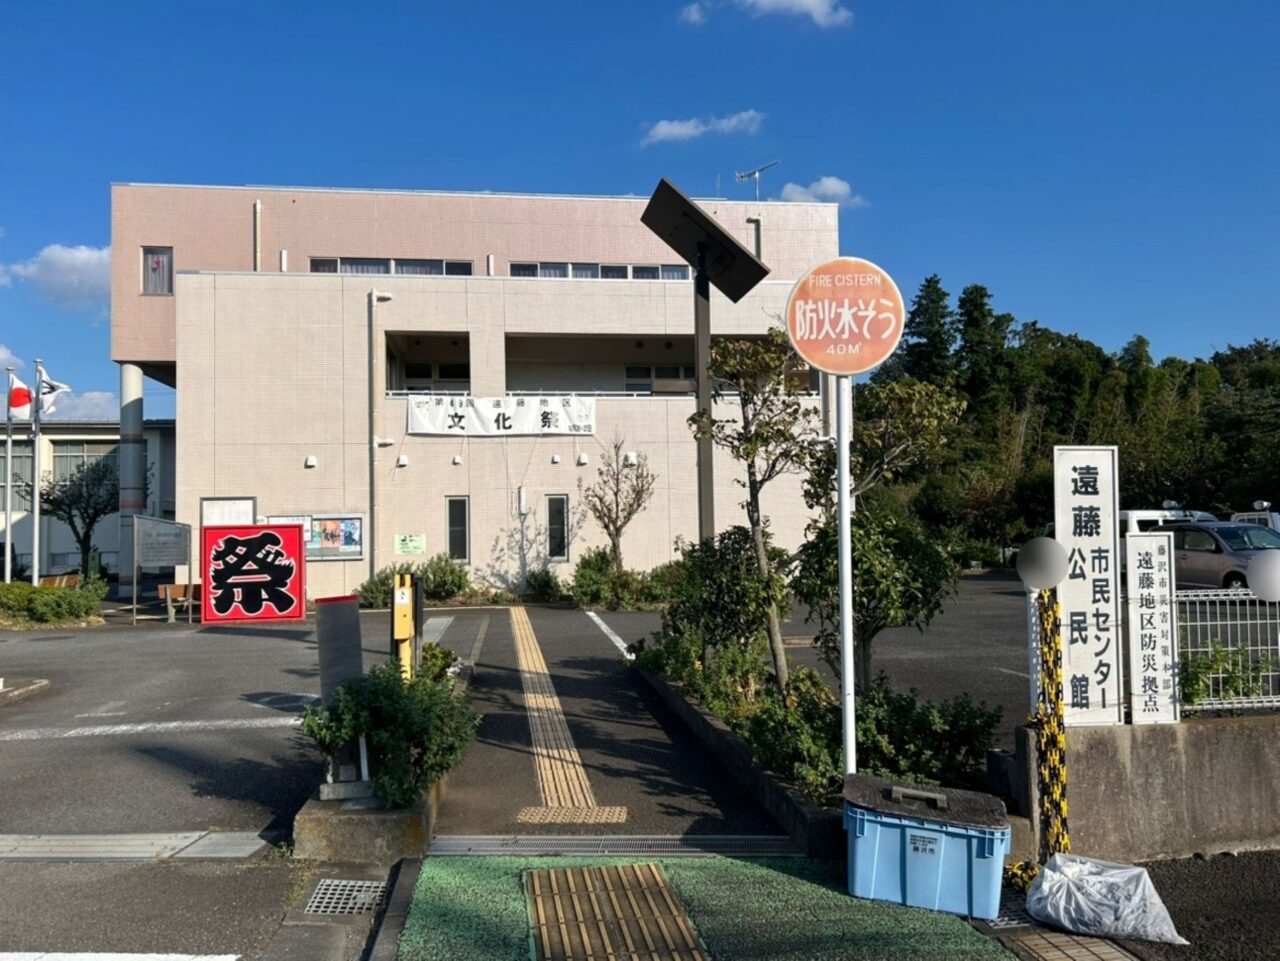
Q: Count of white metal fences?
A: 1